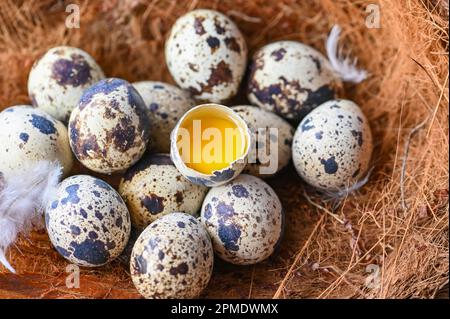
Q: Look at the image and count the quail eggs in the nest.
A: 13